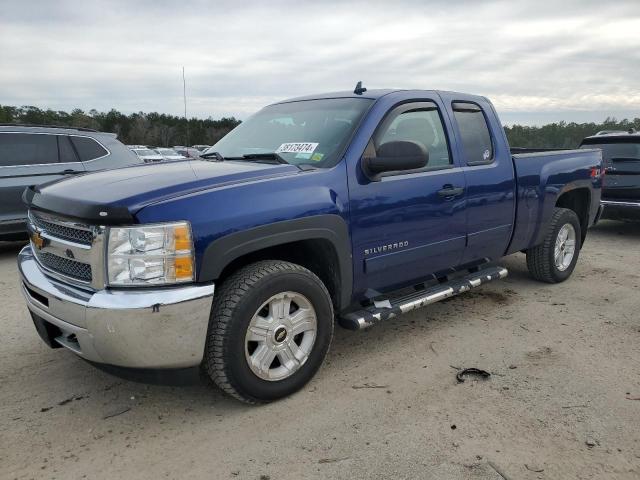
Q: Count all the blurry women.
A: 0